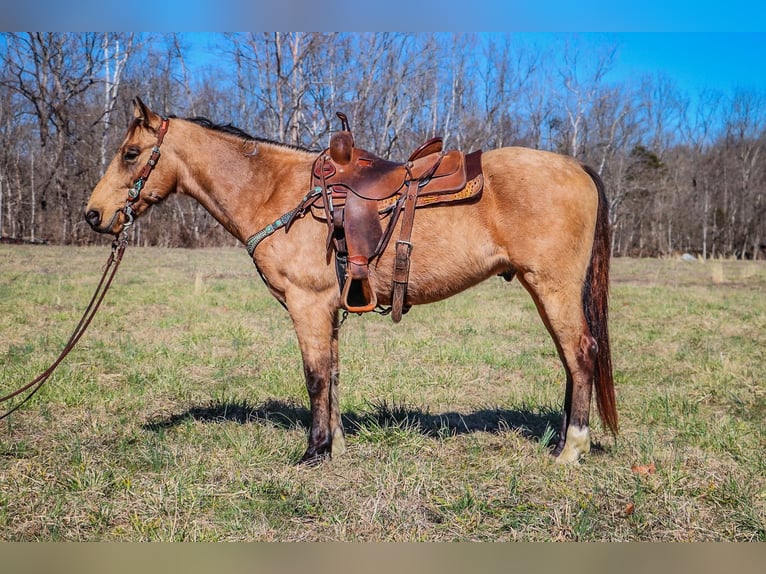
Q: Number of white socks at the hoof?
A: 2